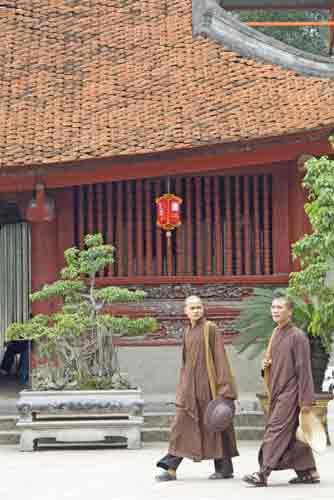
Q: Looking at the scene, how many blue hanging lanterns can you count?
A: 0